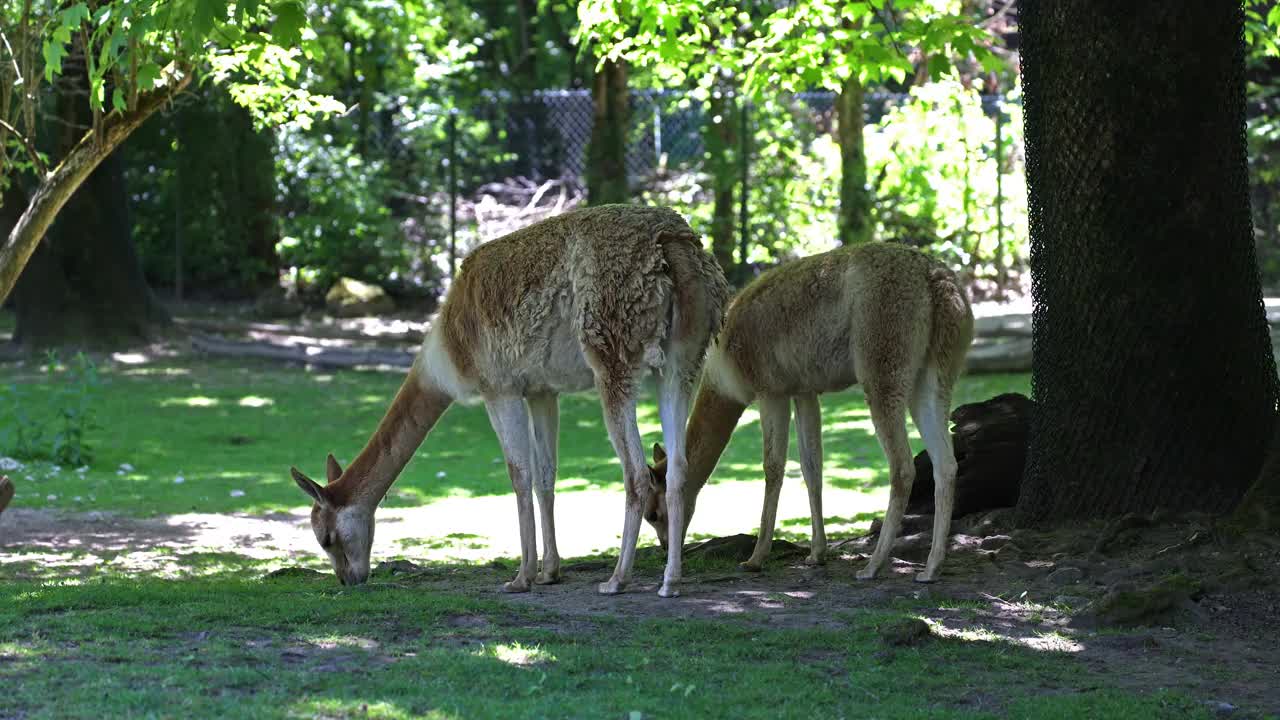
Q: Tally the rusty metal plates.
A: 0